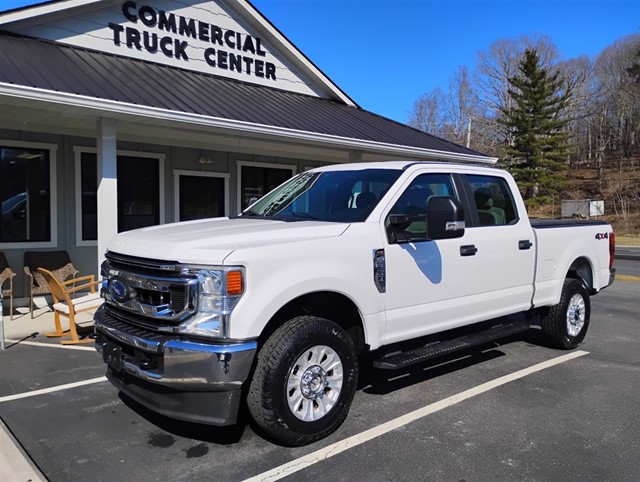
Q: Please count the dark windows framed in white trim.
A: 4